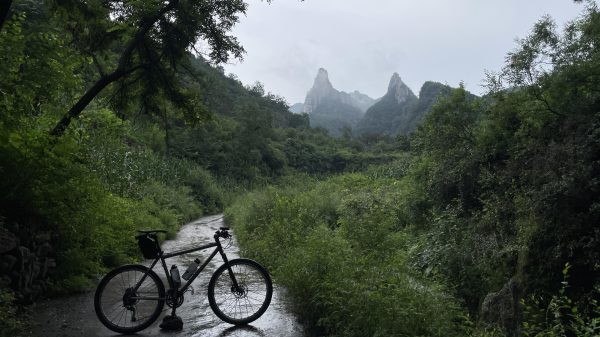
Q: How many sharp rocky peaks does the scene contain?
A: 2